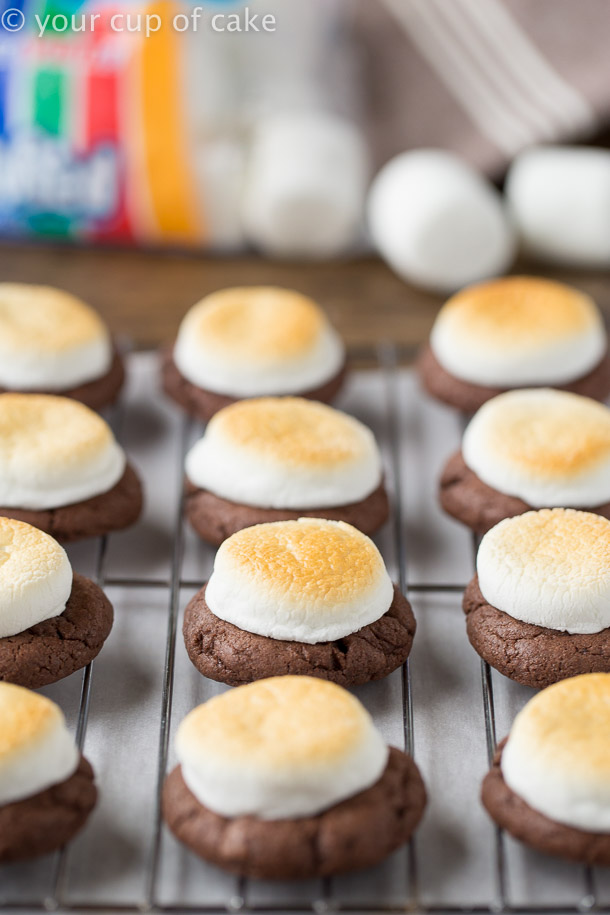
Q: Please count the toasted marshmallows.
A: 12